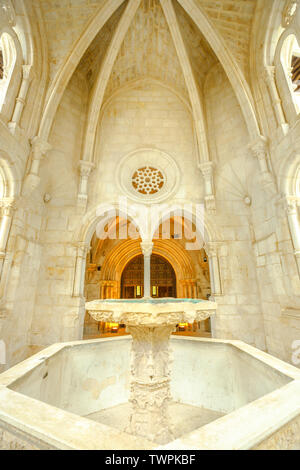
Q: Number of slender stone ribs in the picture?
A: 4